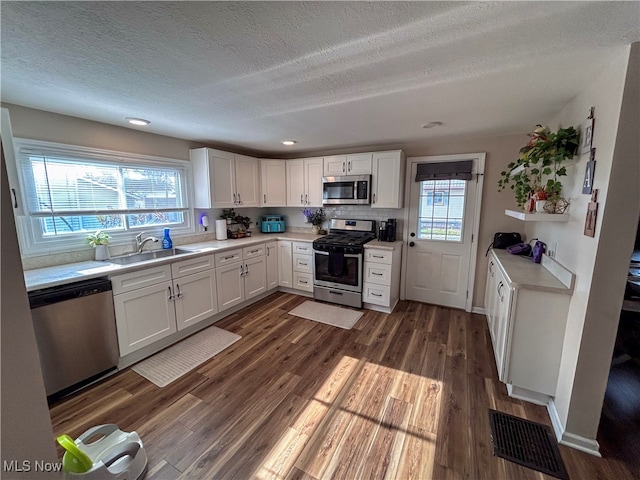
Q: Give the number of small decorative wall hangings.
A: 3